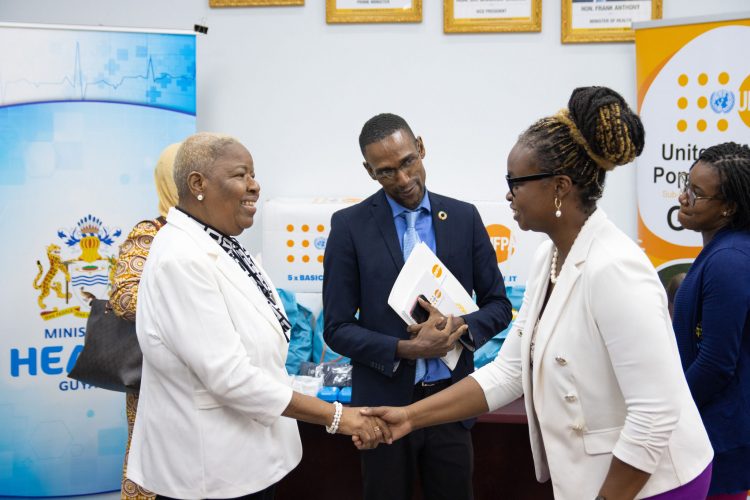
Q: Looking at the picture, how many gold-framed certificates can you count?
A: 4